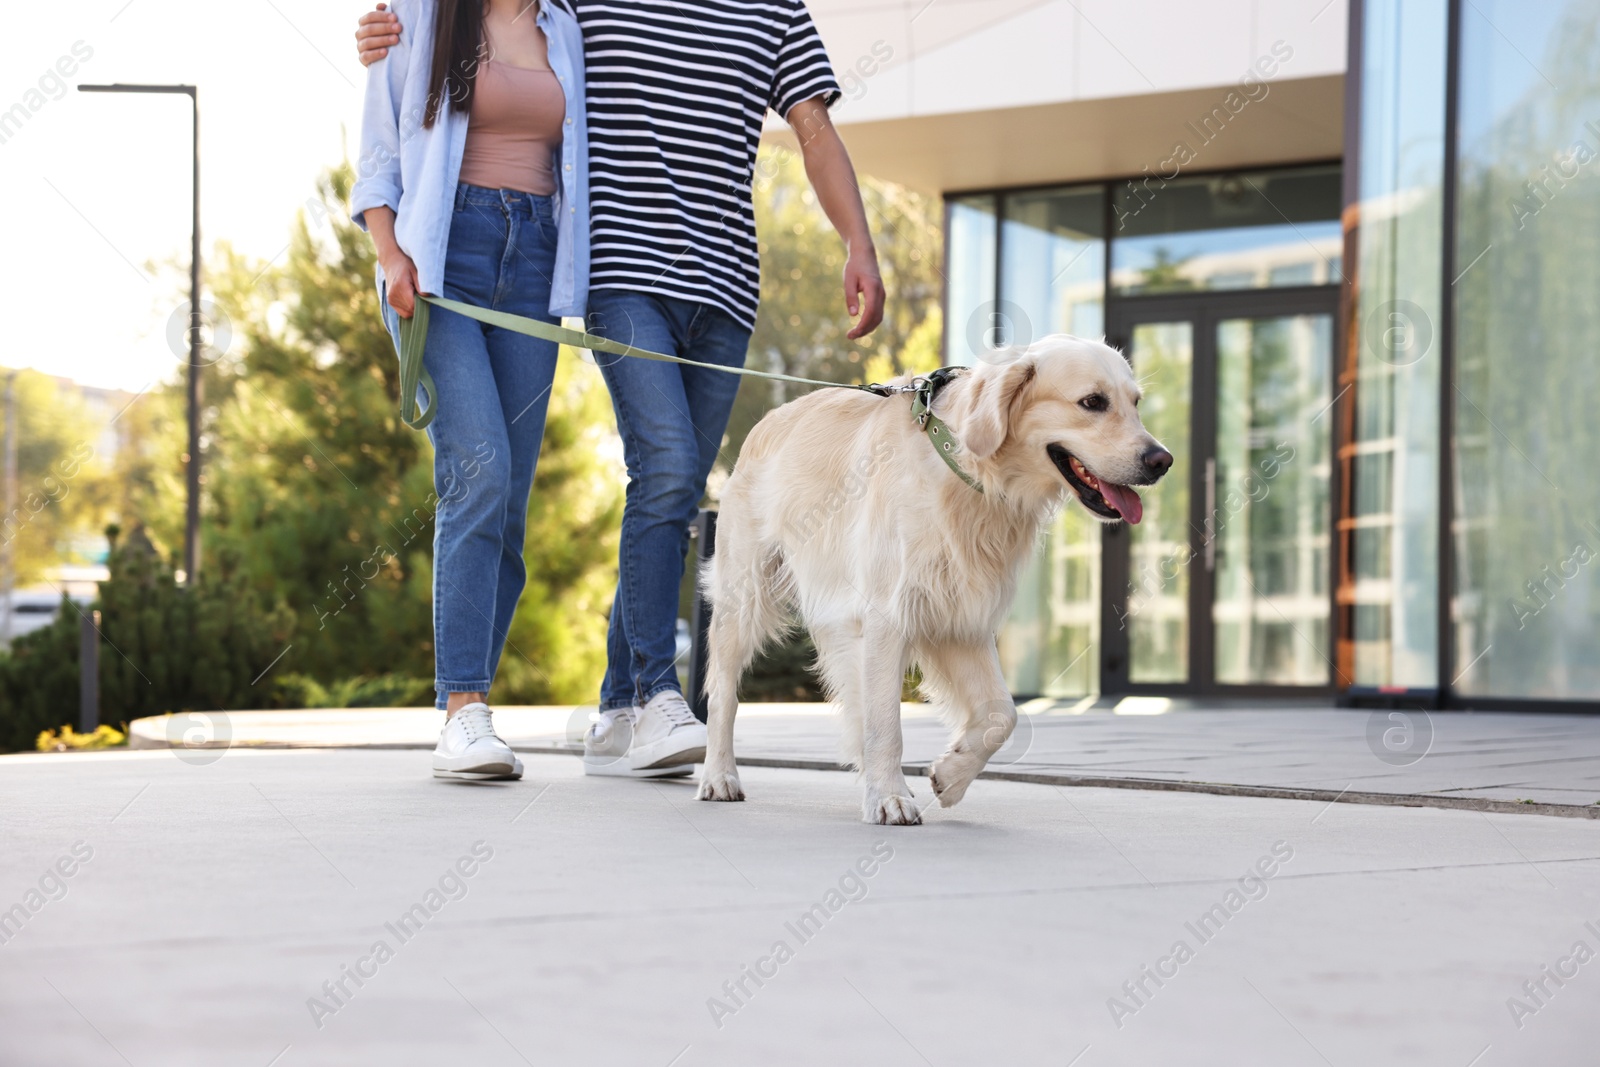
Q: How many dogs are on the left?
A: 0